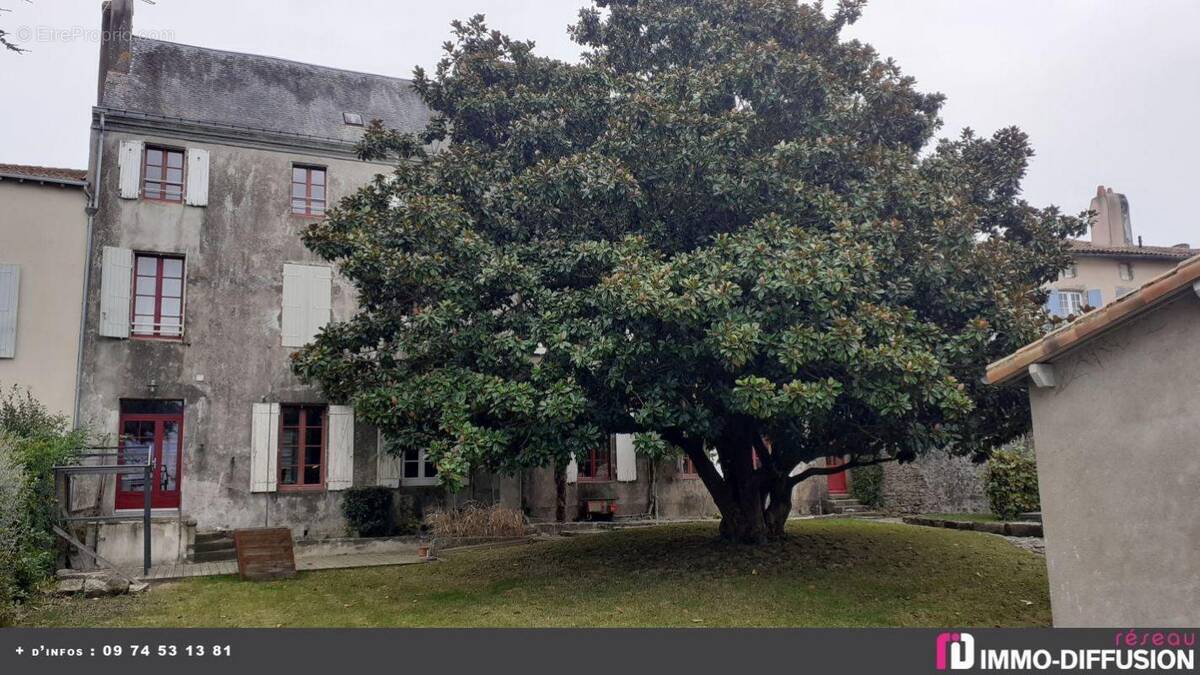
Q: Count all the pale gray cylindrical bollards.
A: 0